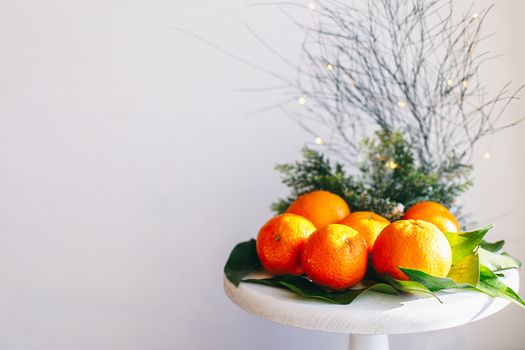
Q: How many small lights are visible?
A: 10